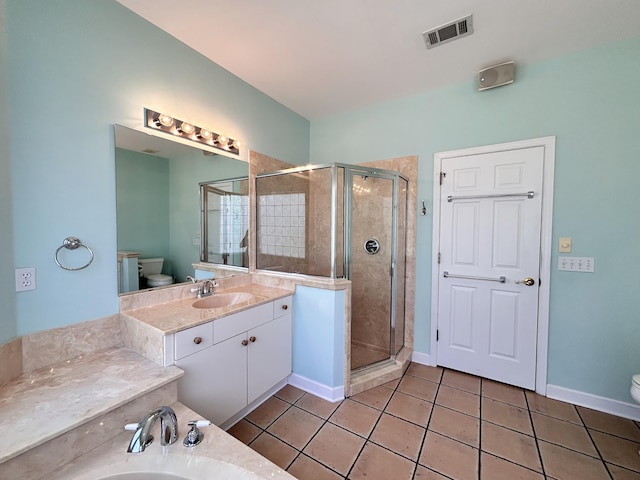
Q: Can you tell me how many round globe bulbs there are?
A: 5